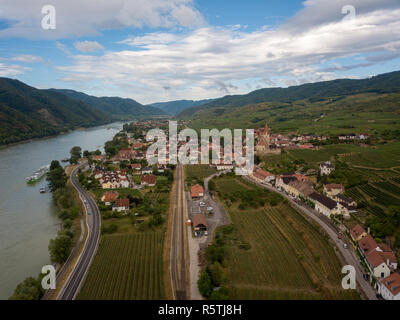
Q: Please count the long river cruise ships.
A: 1